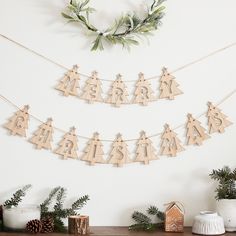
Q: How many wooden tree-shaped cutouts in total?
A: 14